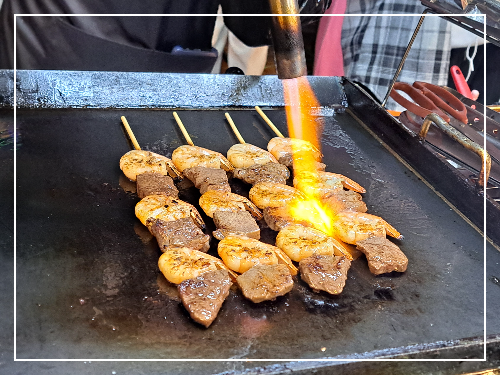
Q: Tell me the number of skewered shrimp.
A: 12